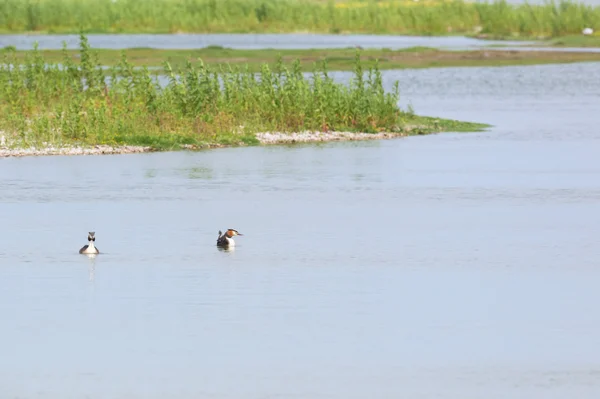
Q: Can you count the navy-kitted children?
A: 0